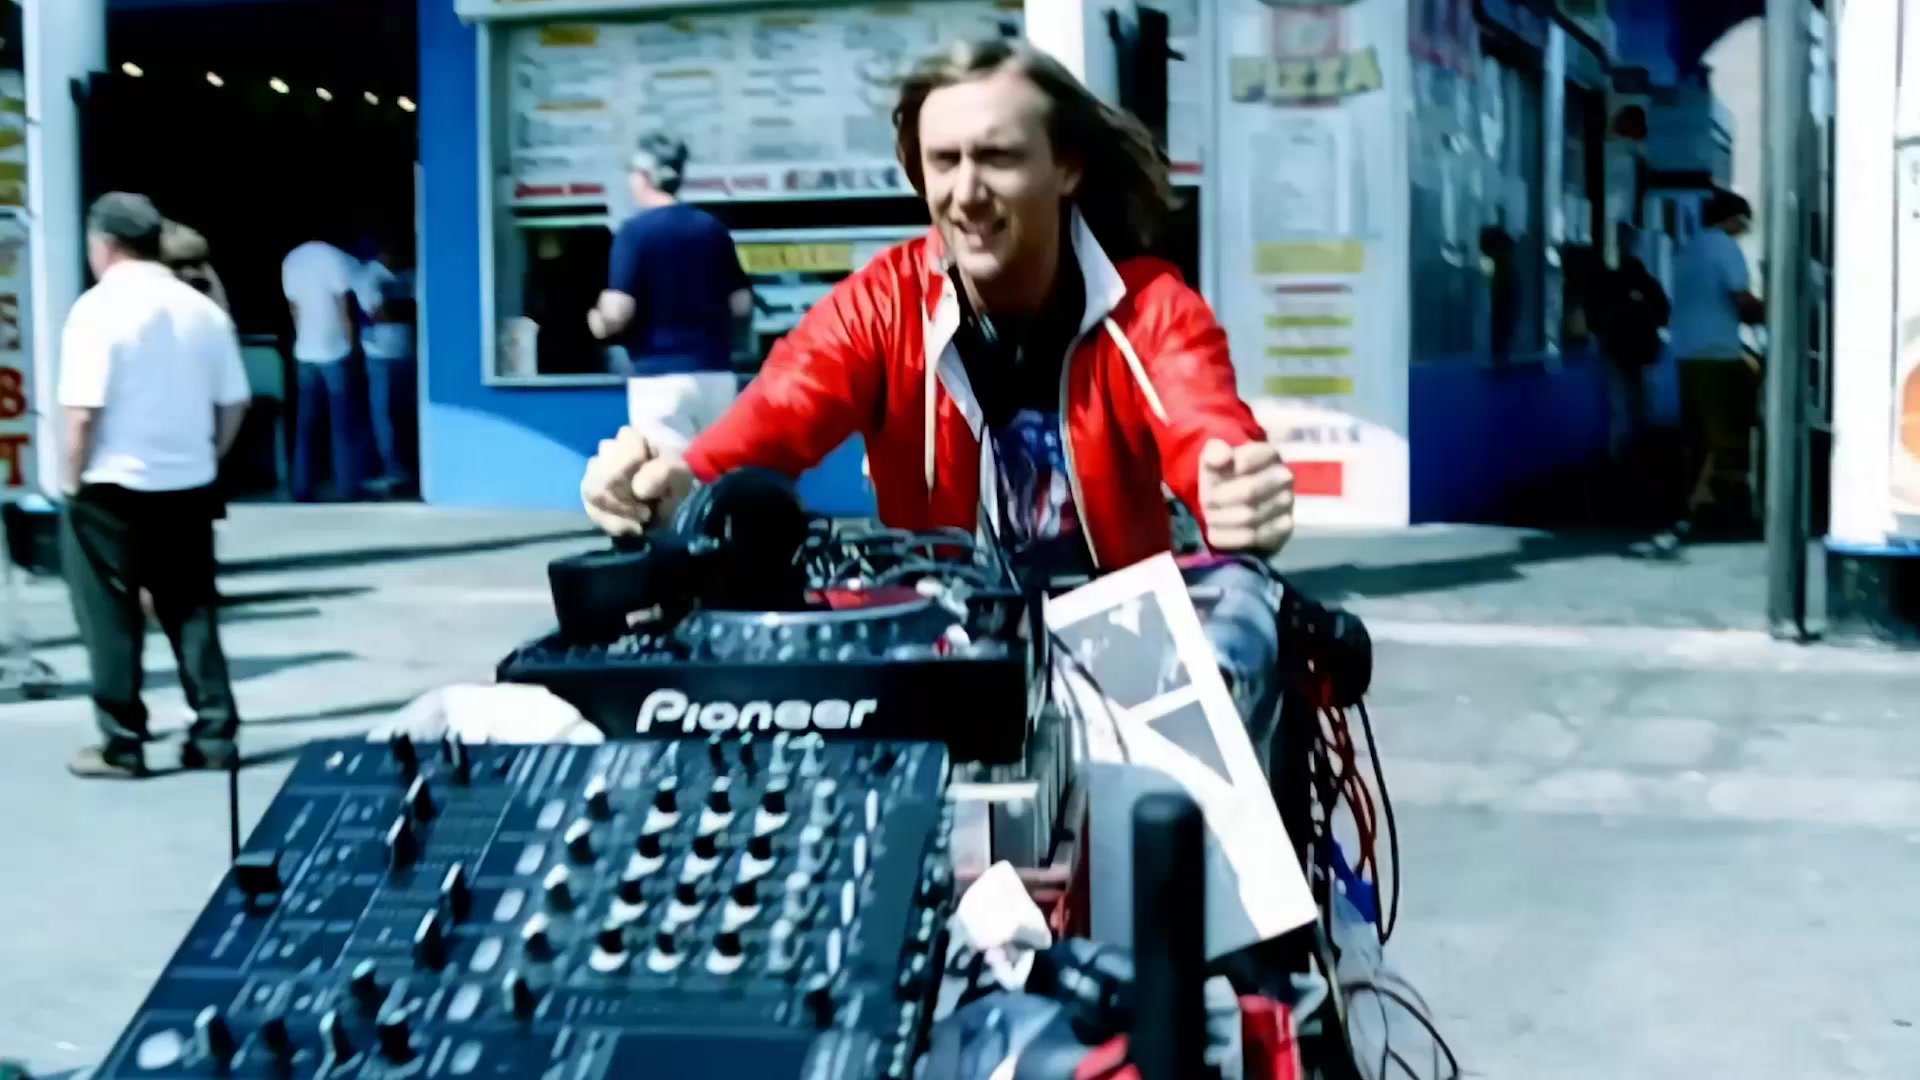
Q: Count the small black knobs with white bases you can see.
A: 12